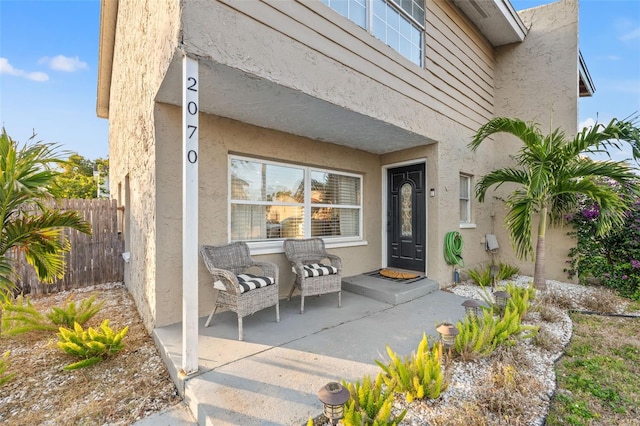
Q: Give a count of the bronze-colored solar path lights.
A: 4